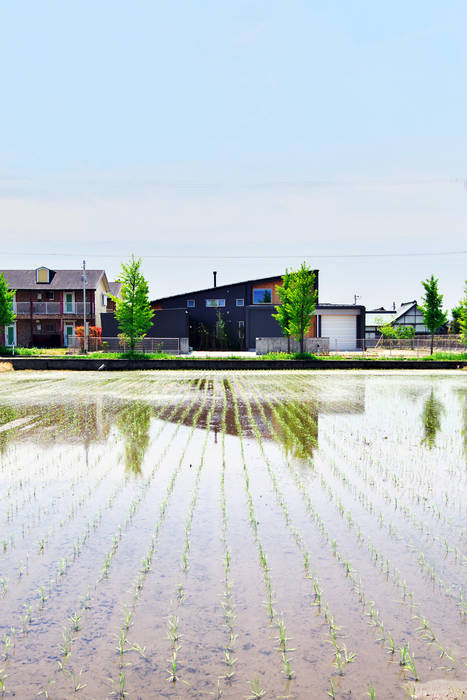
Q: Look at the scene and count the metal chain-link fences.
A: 2